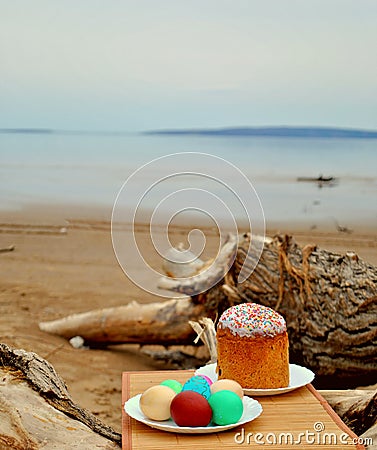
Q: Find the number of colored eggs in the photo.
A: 7